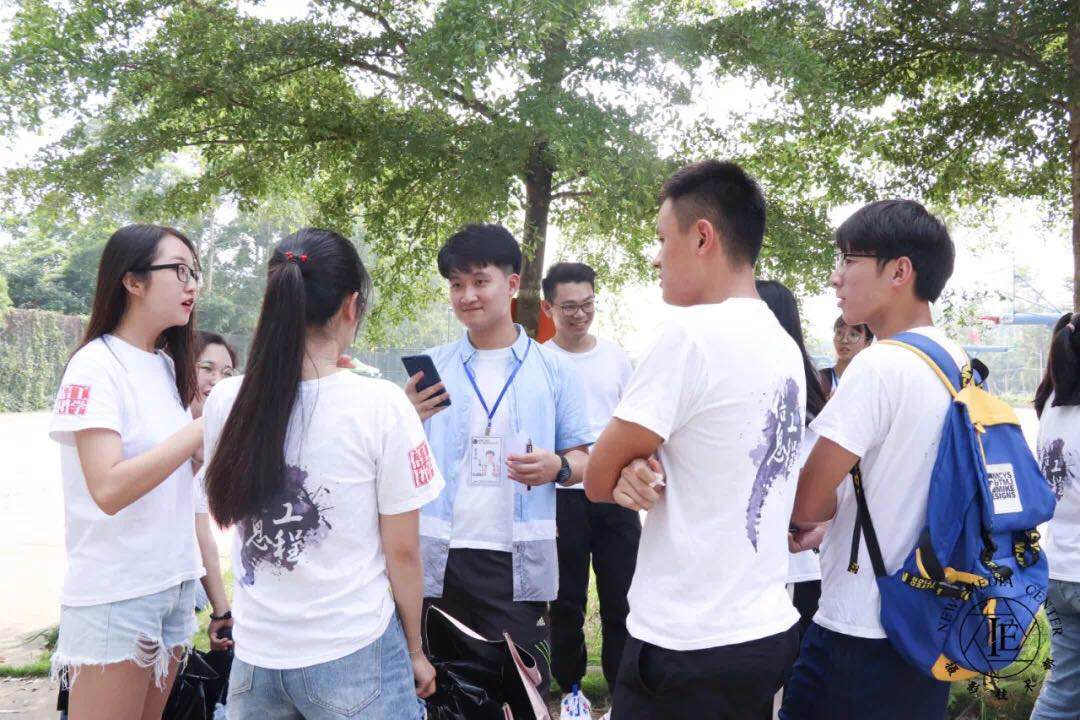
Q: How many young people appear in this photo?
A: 10